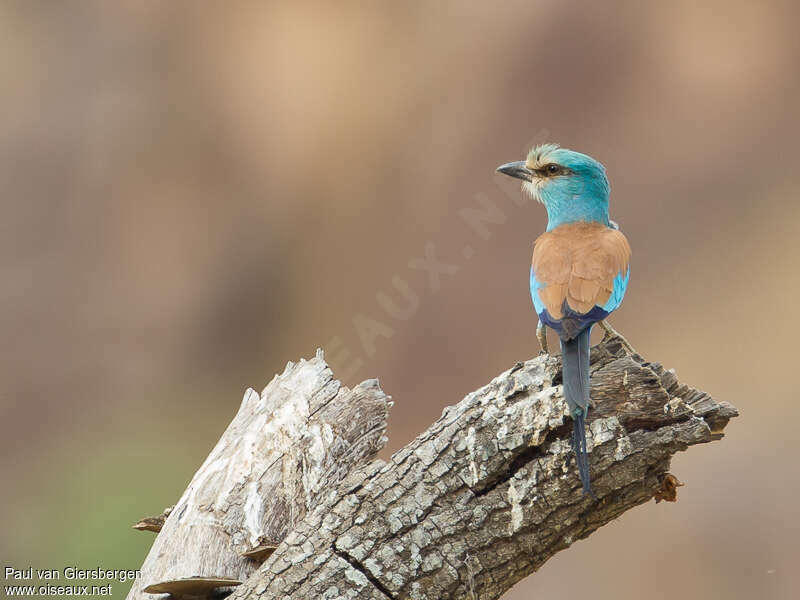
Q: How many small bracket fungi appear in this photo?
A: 3